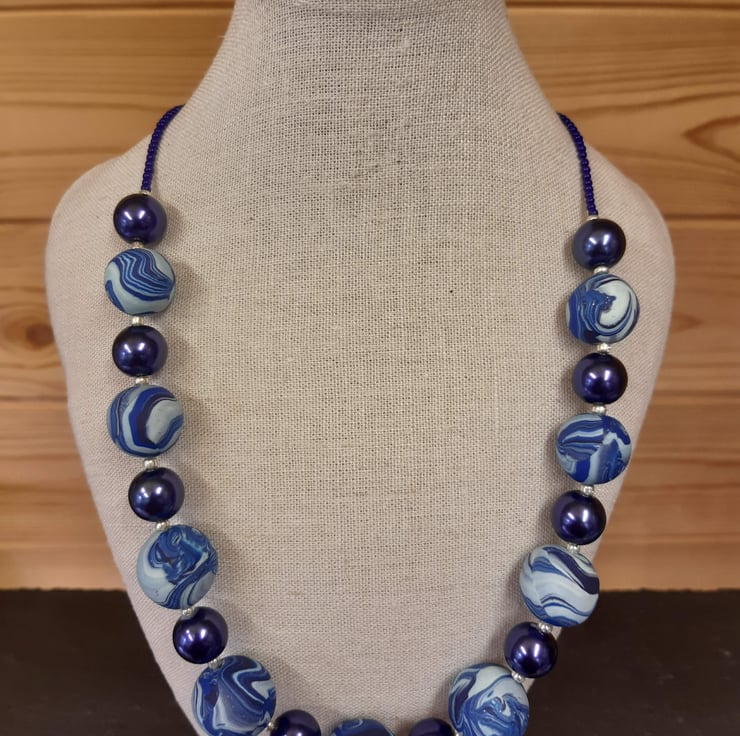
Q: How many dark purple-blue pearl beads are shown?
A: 10